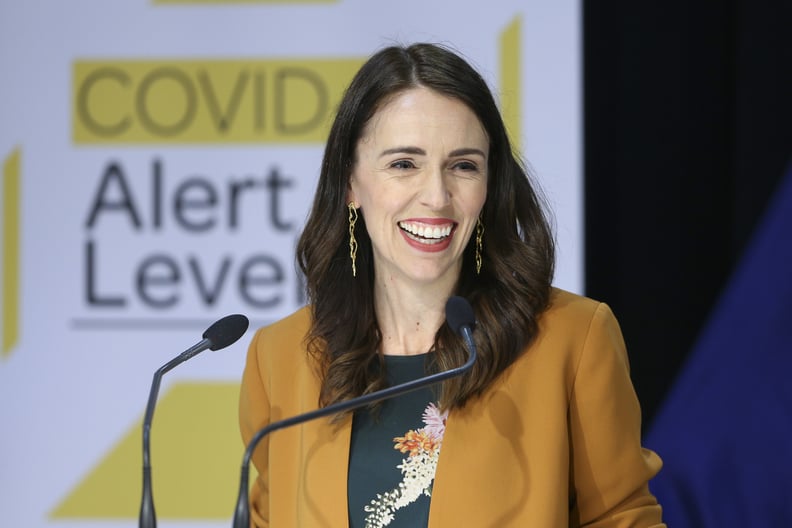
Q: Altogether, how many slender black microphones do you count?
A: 2